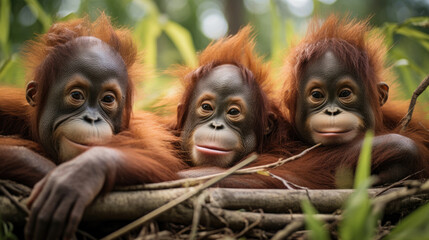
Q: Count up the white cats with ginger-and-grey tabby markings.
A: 0